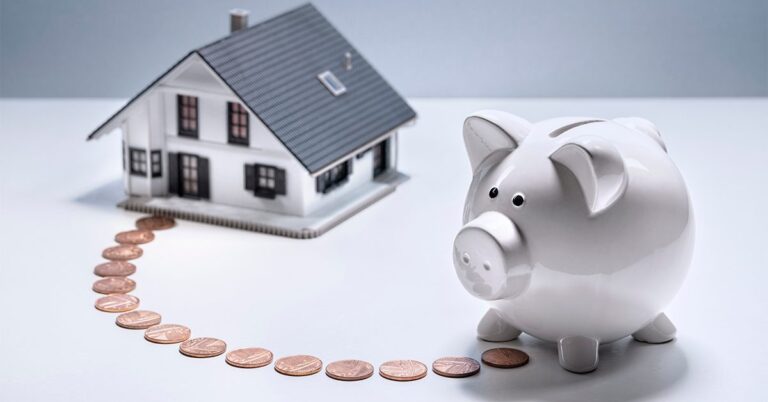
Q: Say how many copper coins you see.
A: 15